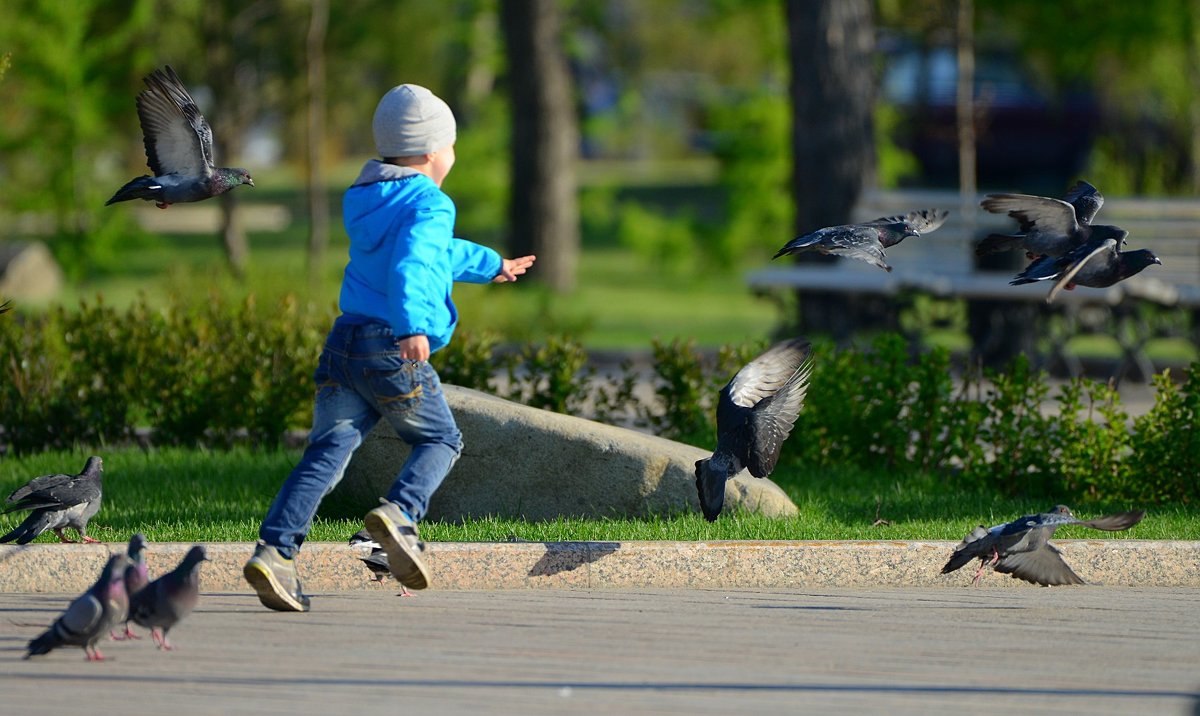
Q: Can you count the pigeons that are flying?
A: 6